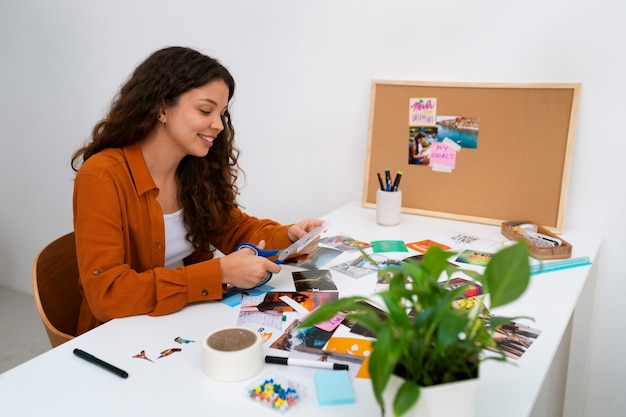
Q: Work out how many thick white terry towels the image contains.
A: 0